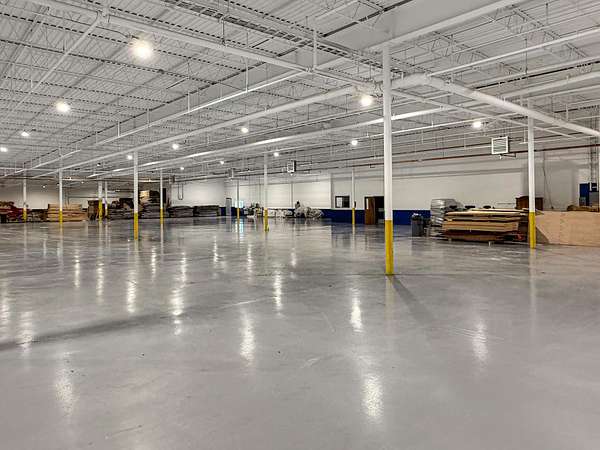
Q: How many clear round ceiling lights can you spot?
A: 13